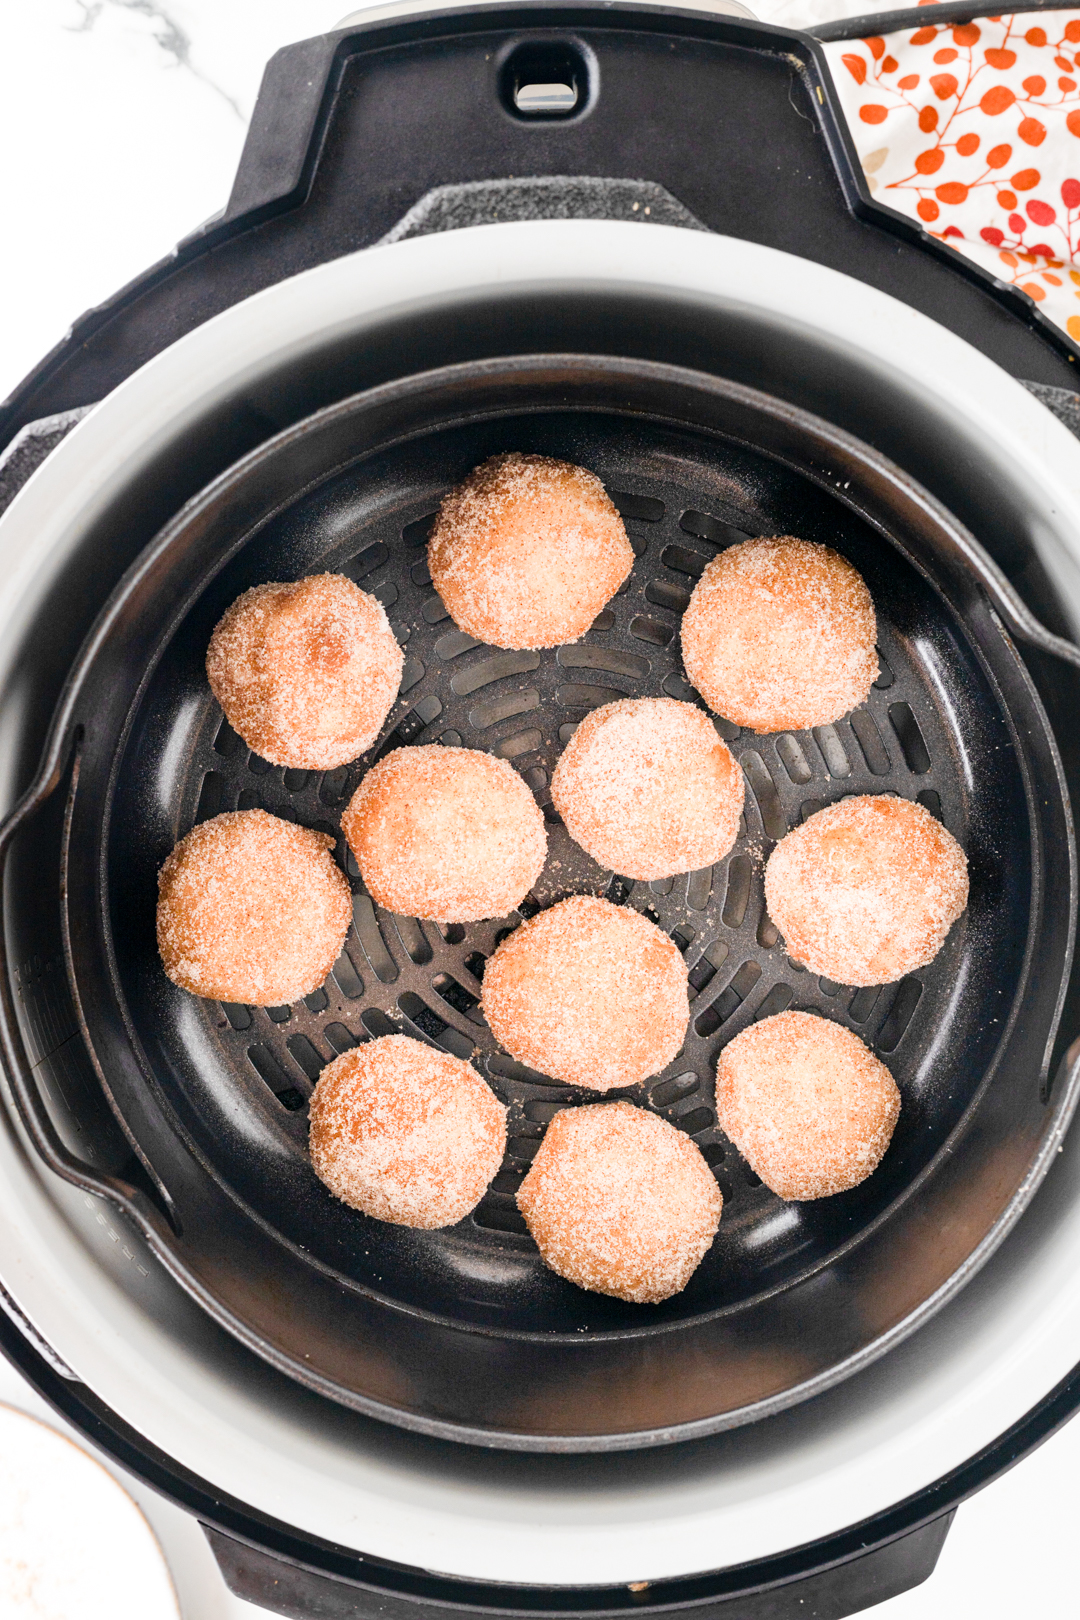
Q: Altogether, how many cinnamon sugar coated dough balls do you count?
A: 11